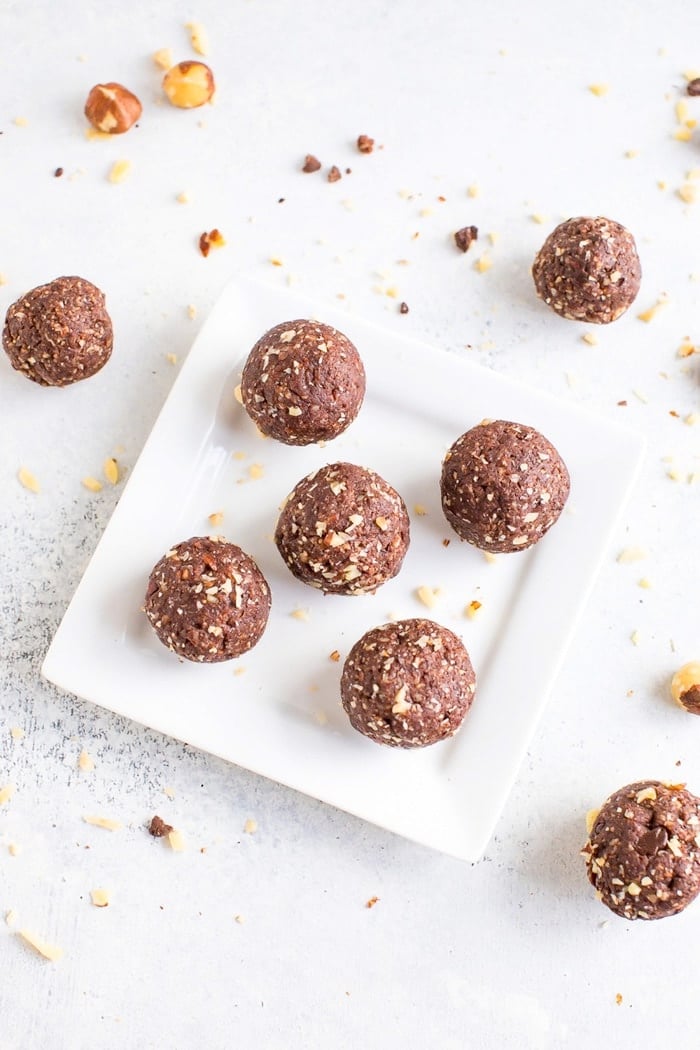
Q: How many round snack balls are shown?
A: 8